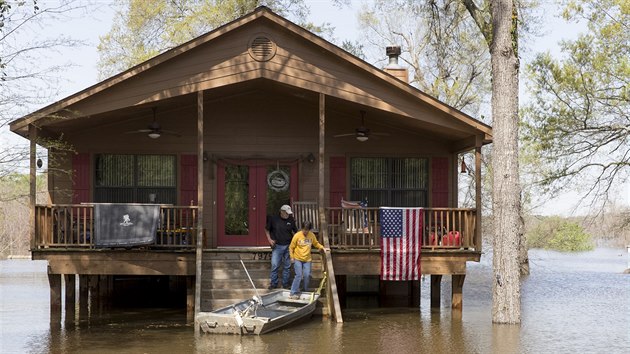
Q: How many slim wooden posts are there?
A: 4